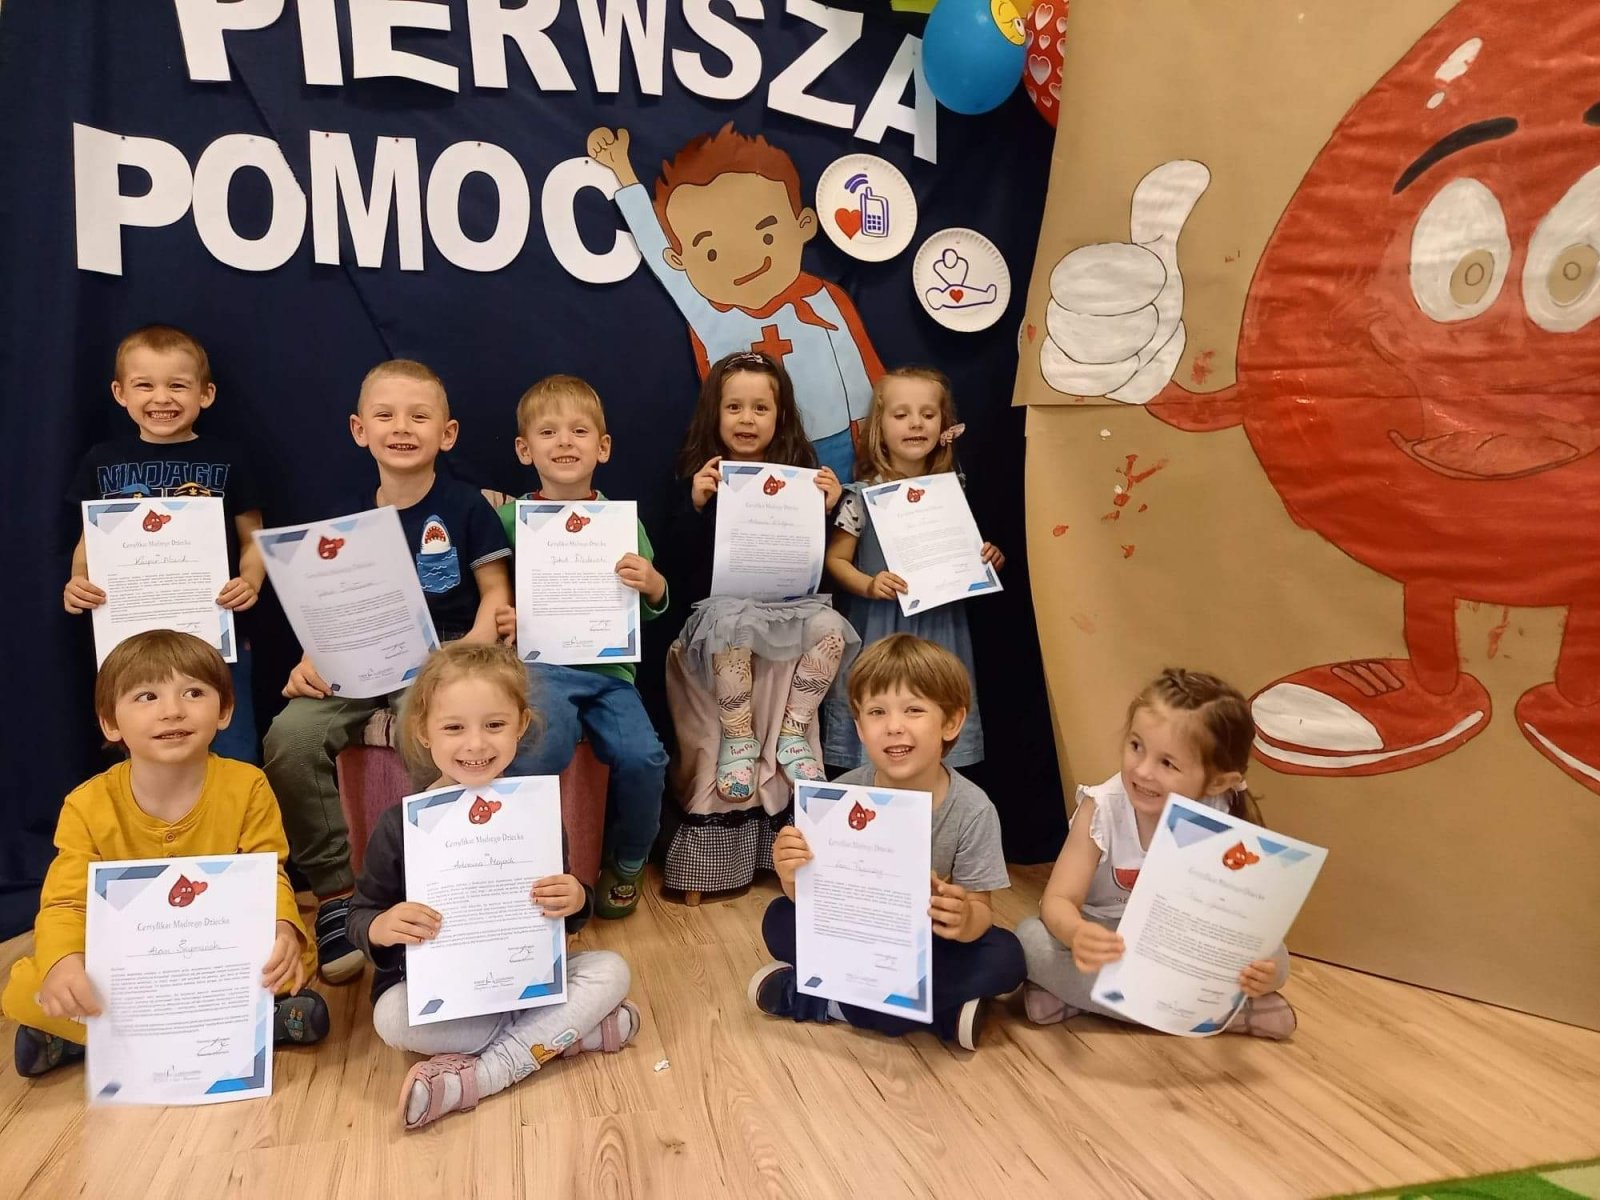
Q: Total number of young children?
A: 9